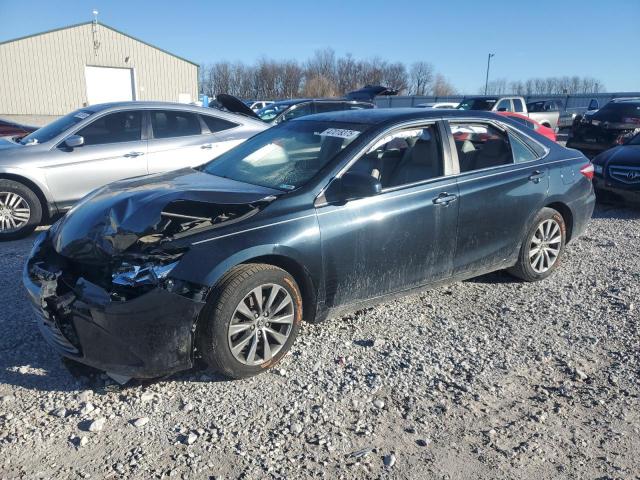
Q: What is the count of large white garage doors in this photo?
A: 1